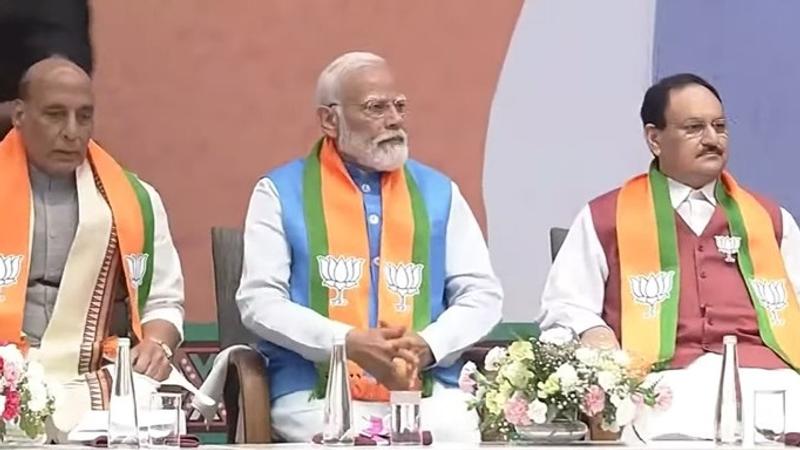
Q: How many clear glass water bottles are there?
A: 3